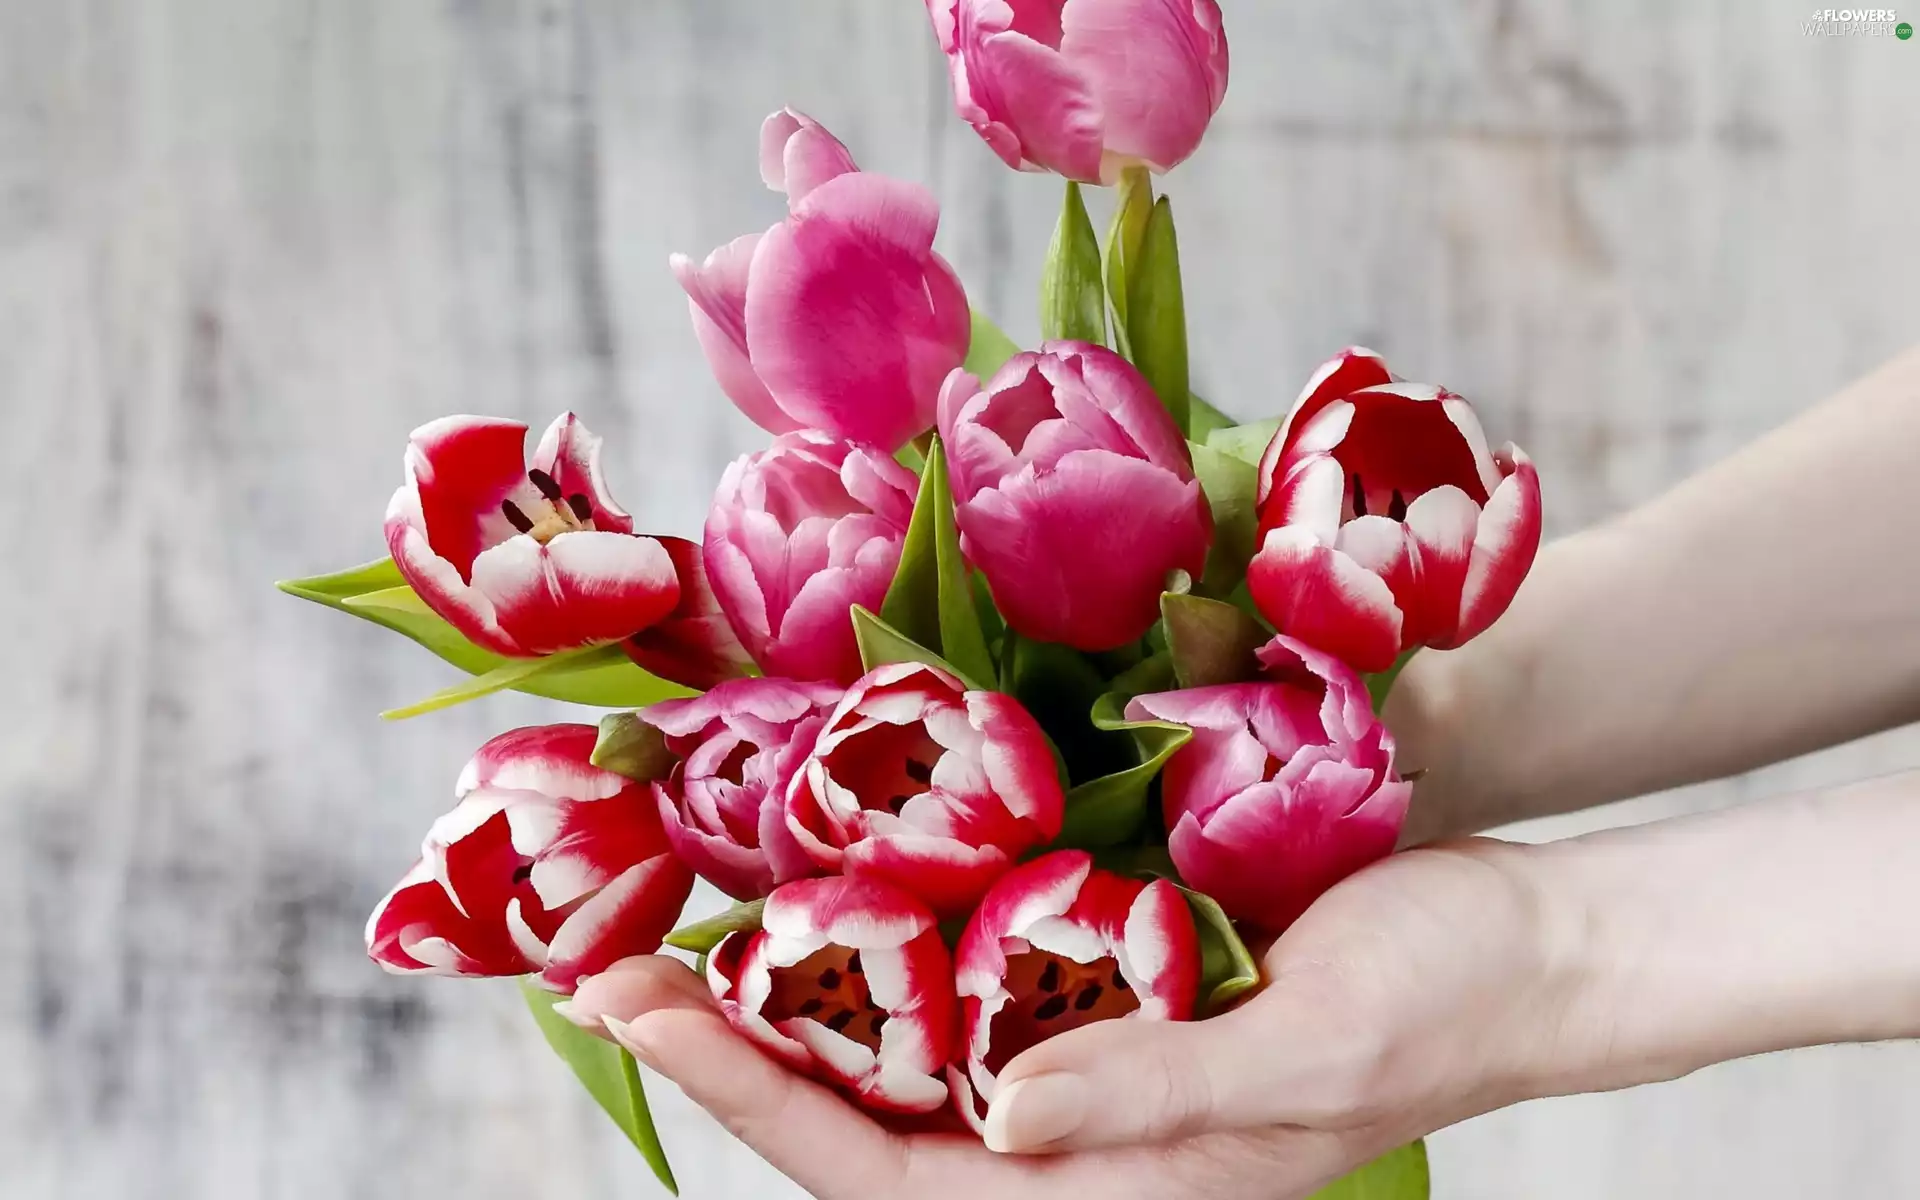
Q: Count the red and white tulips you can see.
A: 6